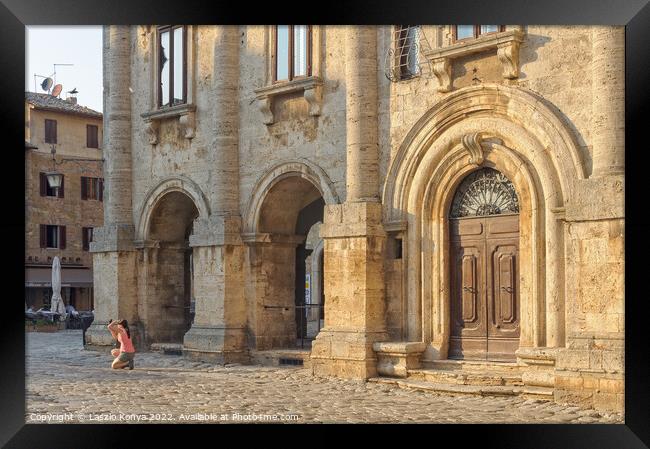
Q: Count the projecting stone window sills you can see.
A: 3